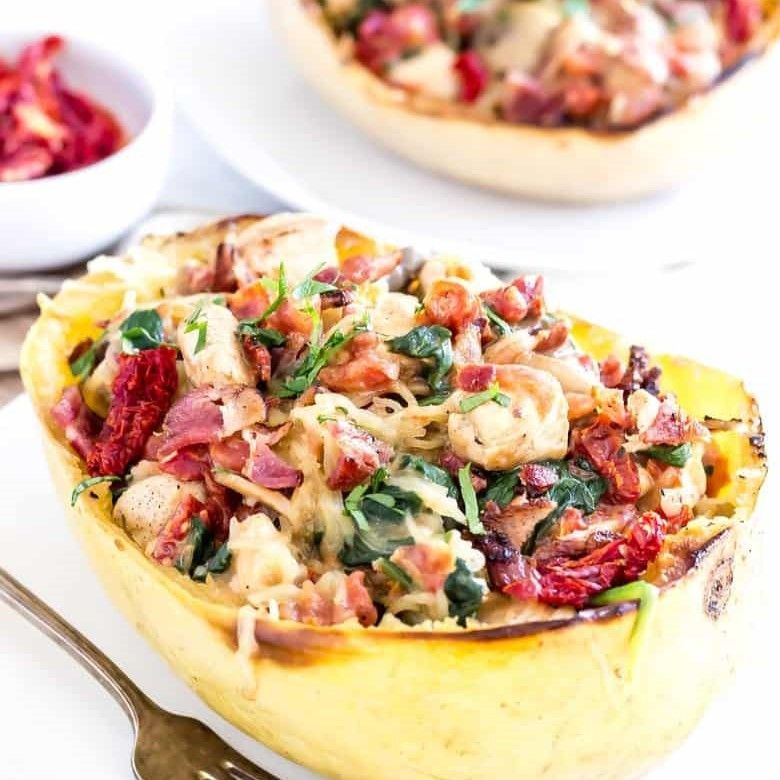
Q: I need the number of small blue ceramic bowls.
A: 0